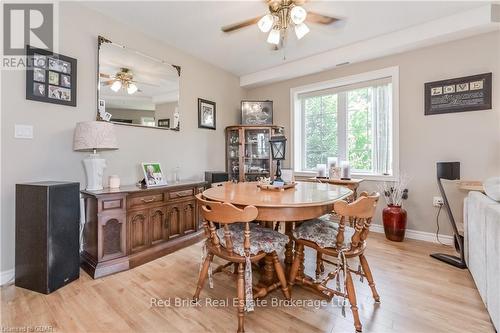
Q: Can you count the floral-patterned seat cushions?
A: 2